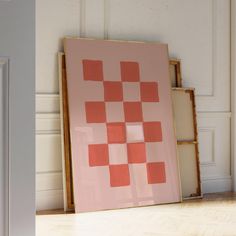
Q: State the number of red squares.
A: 12